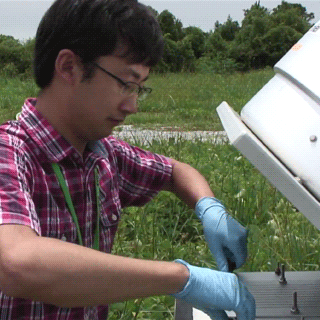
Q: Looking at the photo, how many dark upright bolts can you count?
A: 3